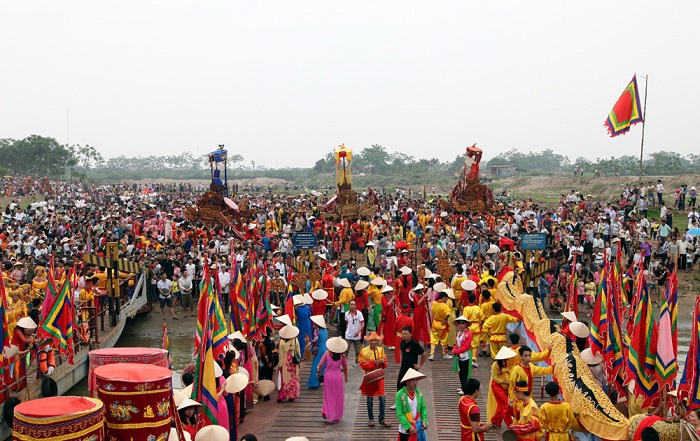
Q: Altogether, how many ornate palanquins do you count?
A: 3